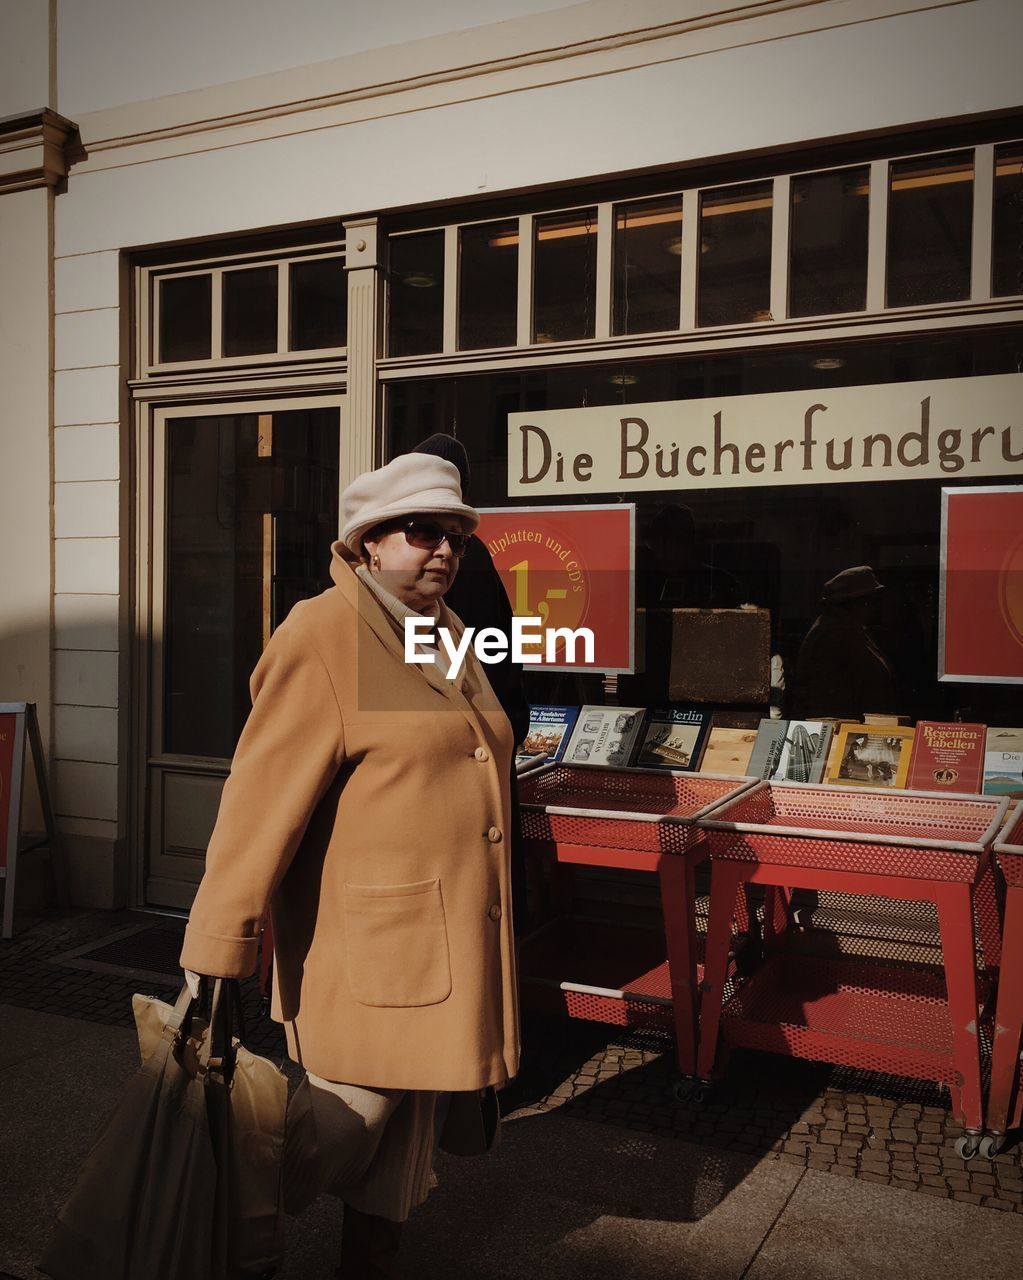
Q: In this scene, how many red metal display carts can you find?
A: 3